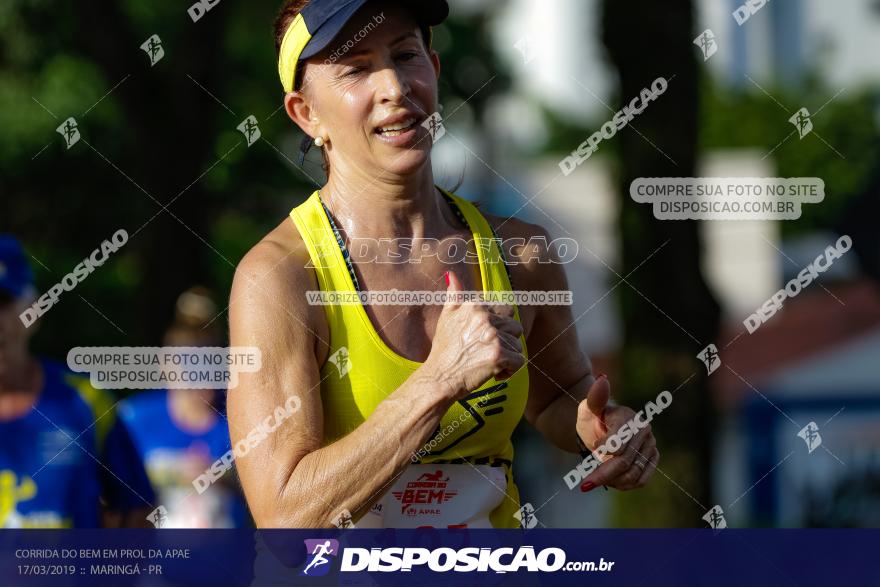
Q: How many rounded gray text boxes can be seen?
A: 2